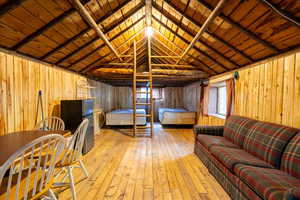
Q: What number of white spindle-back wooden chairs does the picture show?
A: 3